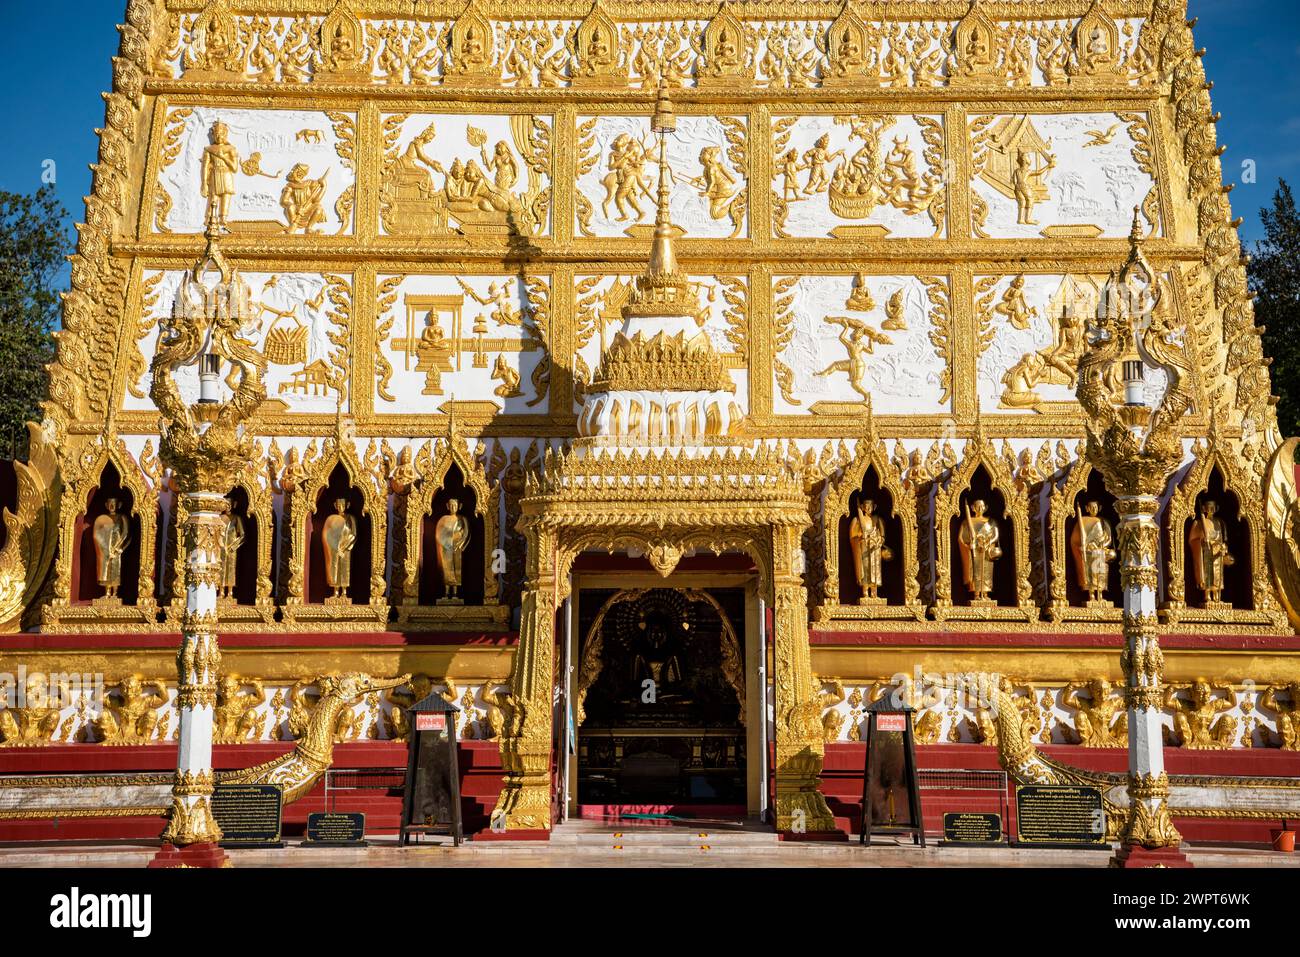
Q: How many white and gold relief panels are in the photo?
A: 10